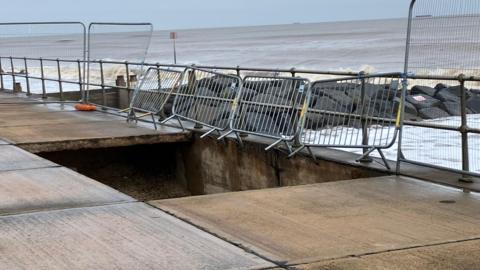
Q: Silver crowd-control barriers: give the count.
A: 4